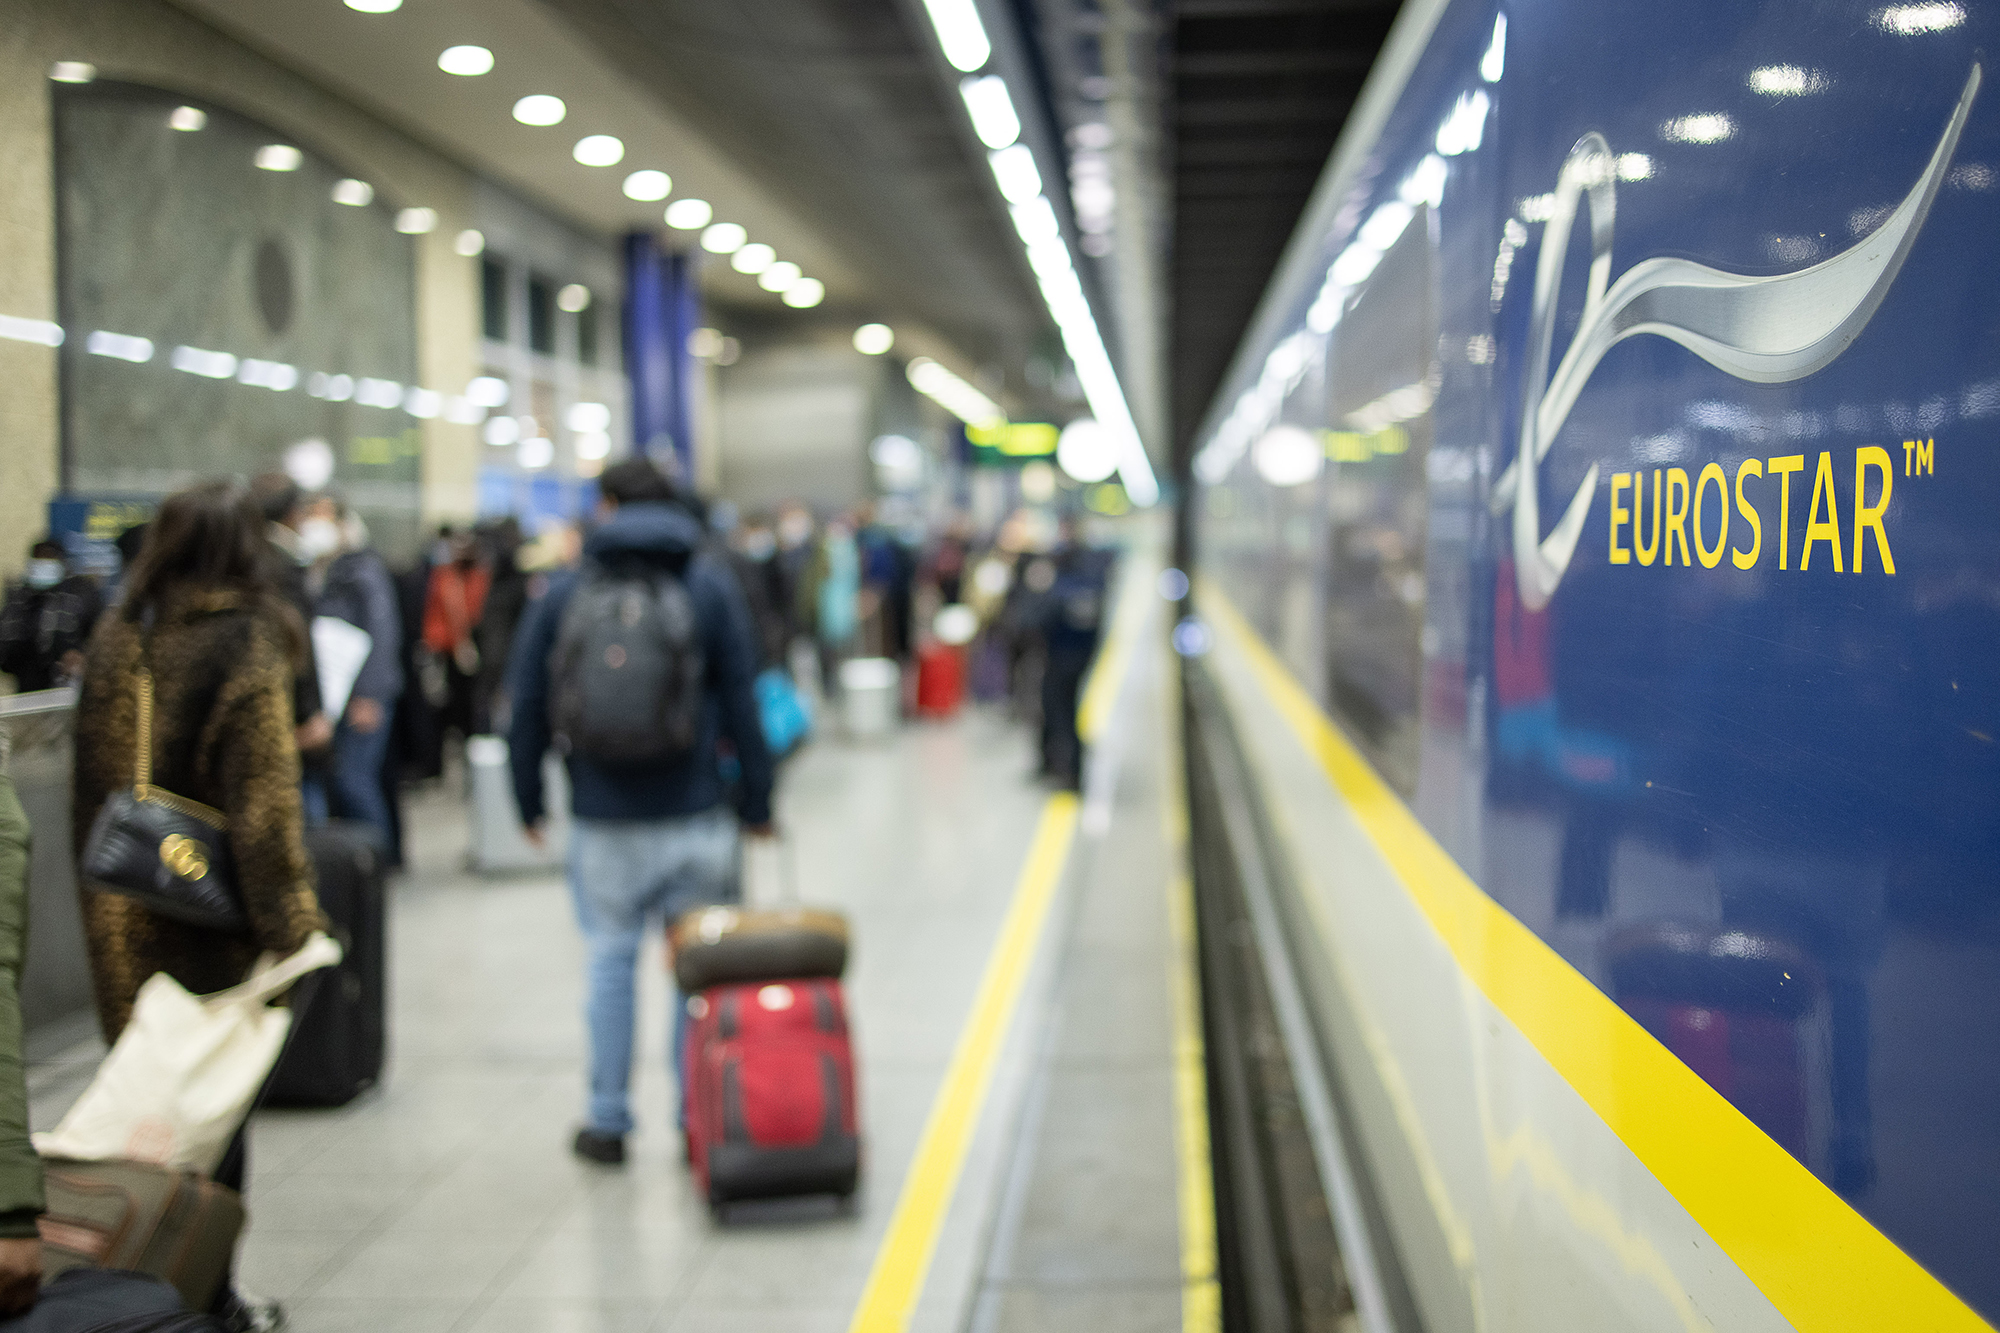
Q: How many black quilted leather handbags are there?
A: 1